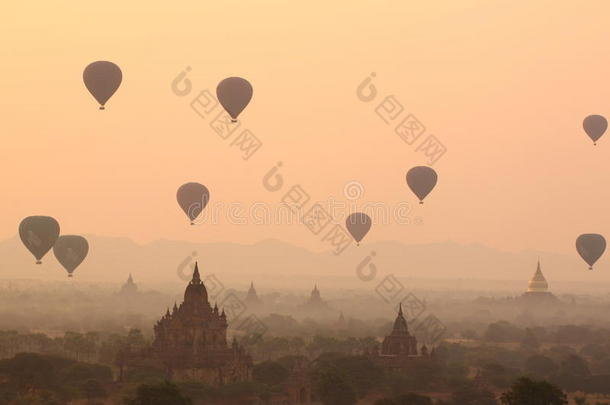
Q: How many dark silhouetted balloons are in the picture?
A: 9